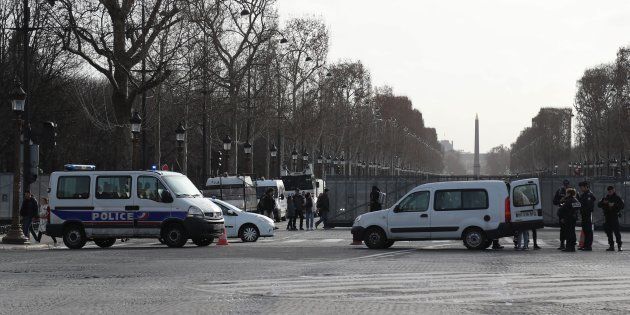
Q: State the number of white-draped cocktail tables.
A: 0